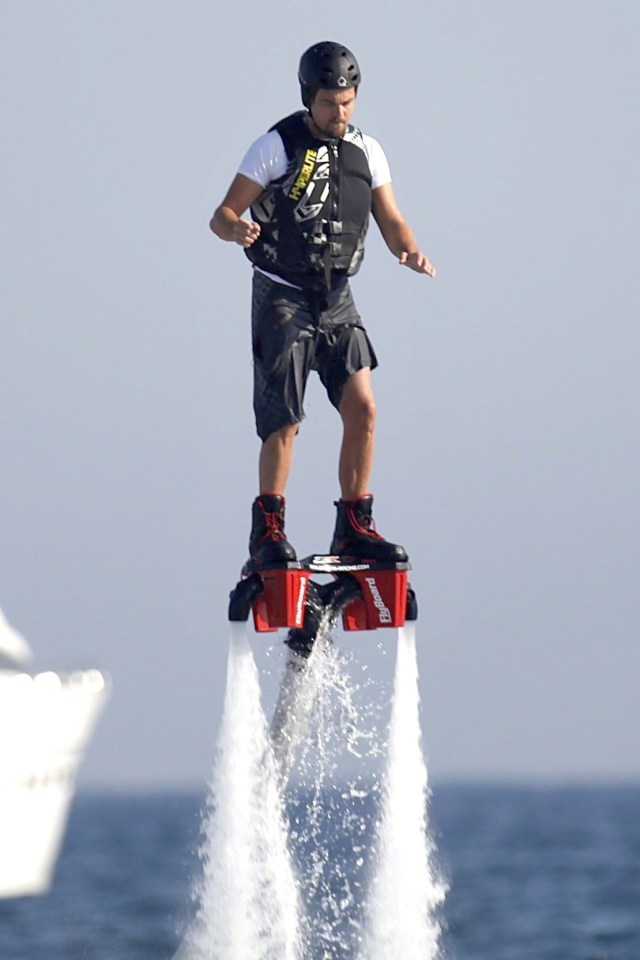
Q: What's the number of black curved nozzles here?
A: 2